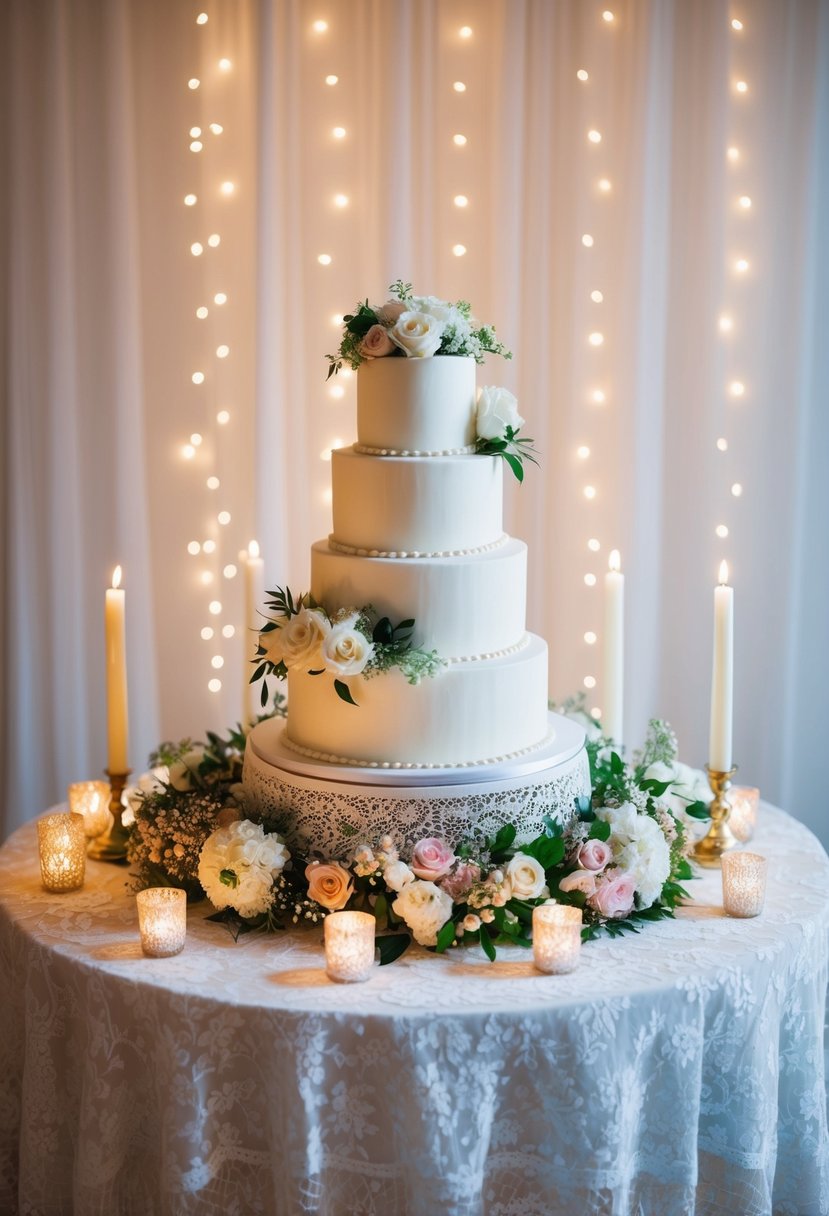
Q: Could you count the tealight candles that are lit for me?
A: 7